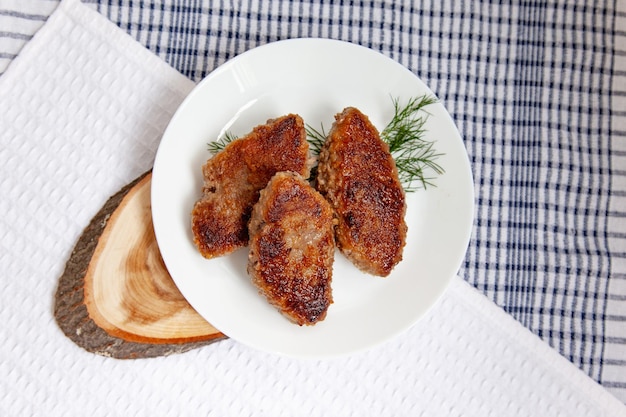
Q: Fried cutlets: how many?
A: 3